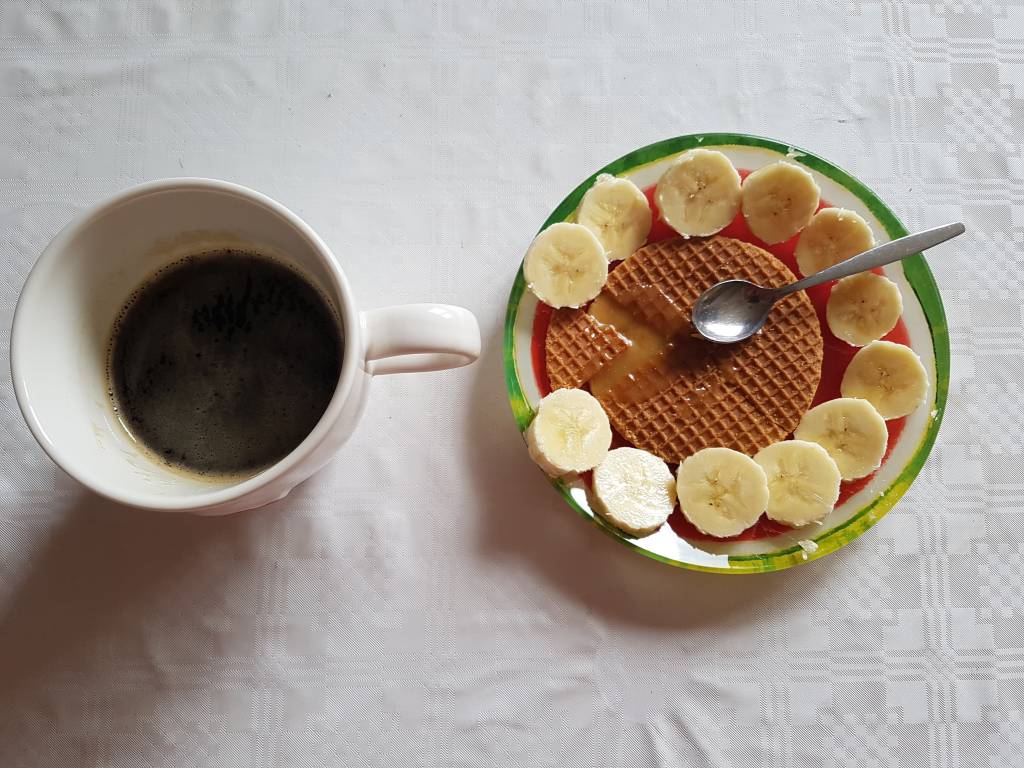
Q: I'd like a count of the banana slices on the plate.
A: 12